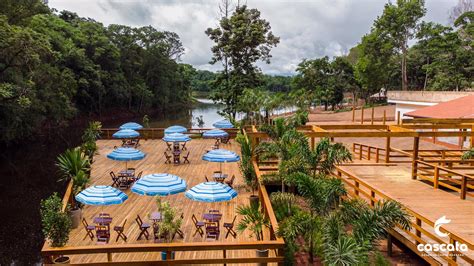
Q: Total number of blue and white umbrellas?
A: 11